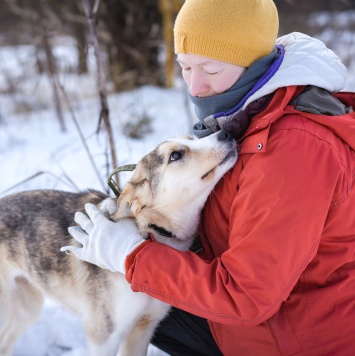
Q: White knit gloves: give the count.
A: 1